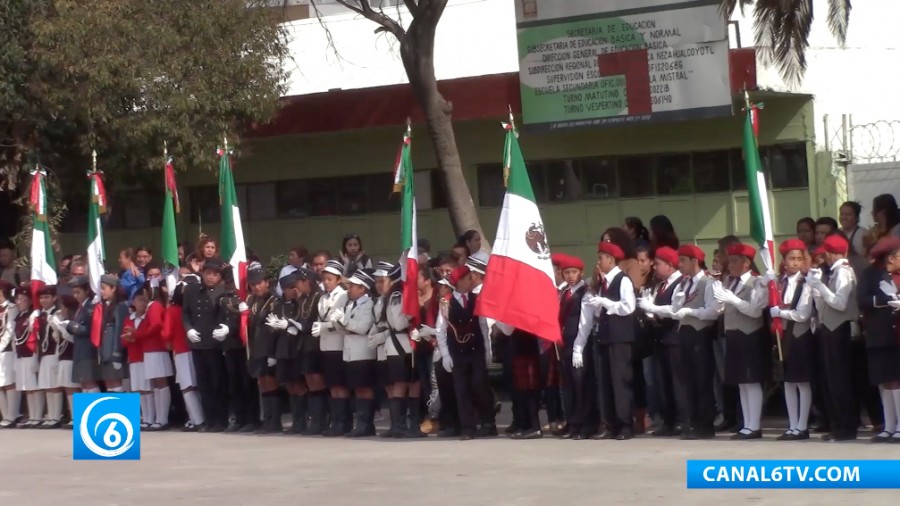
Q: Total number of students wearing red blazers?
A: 3